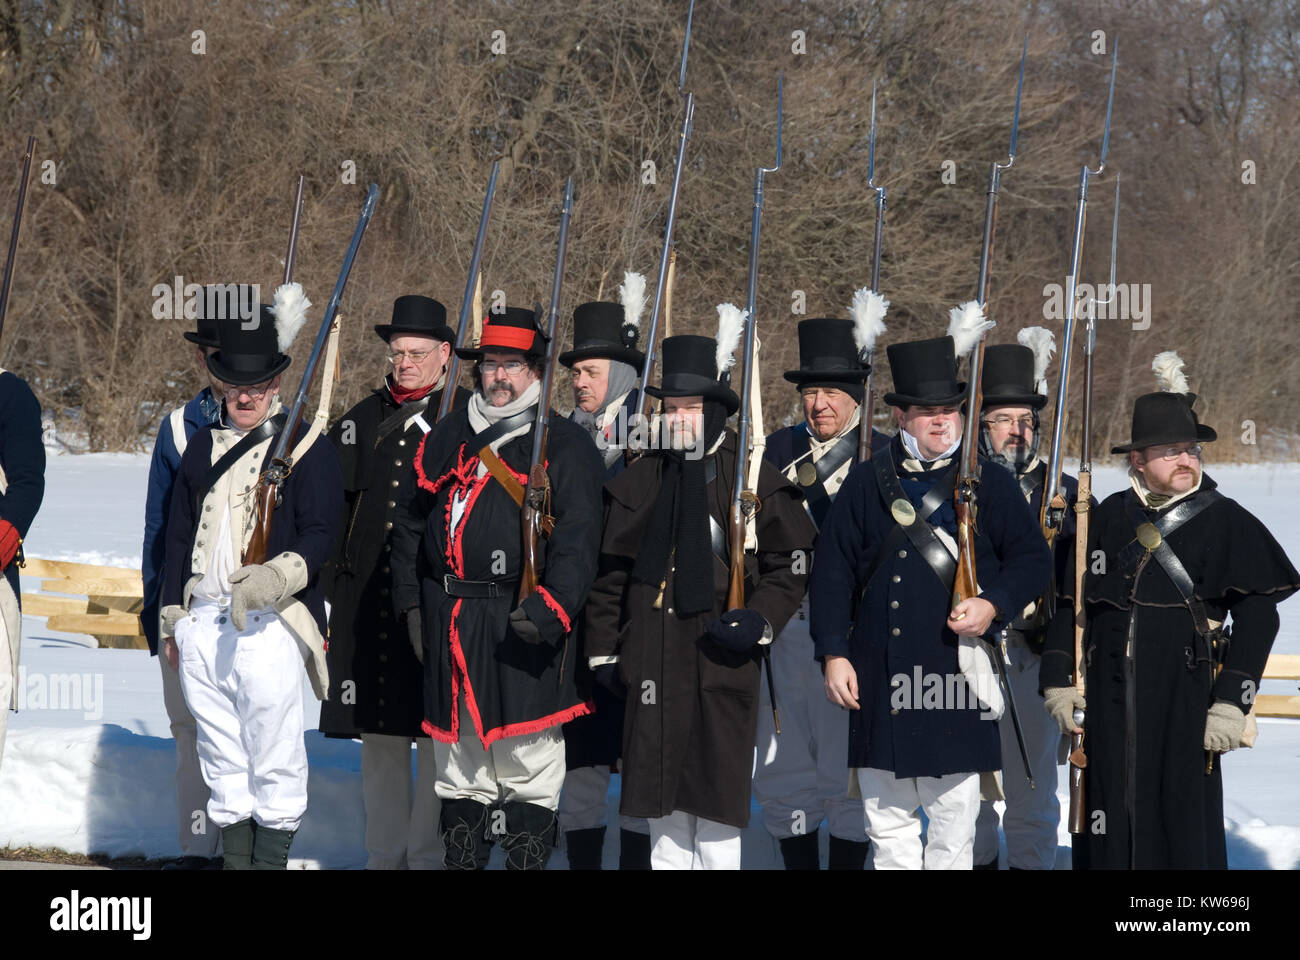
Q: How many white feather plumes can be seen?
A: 7